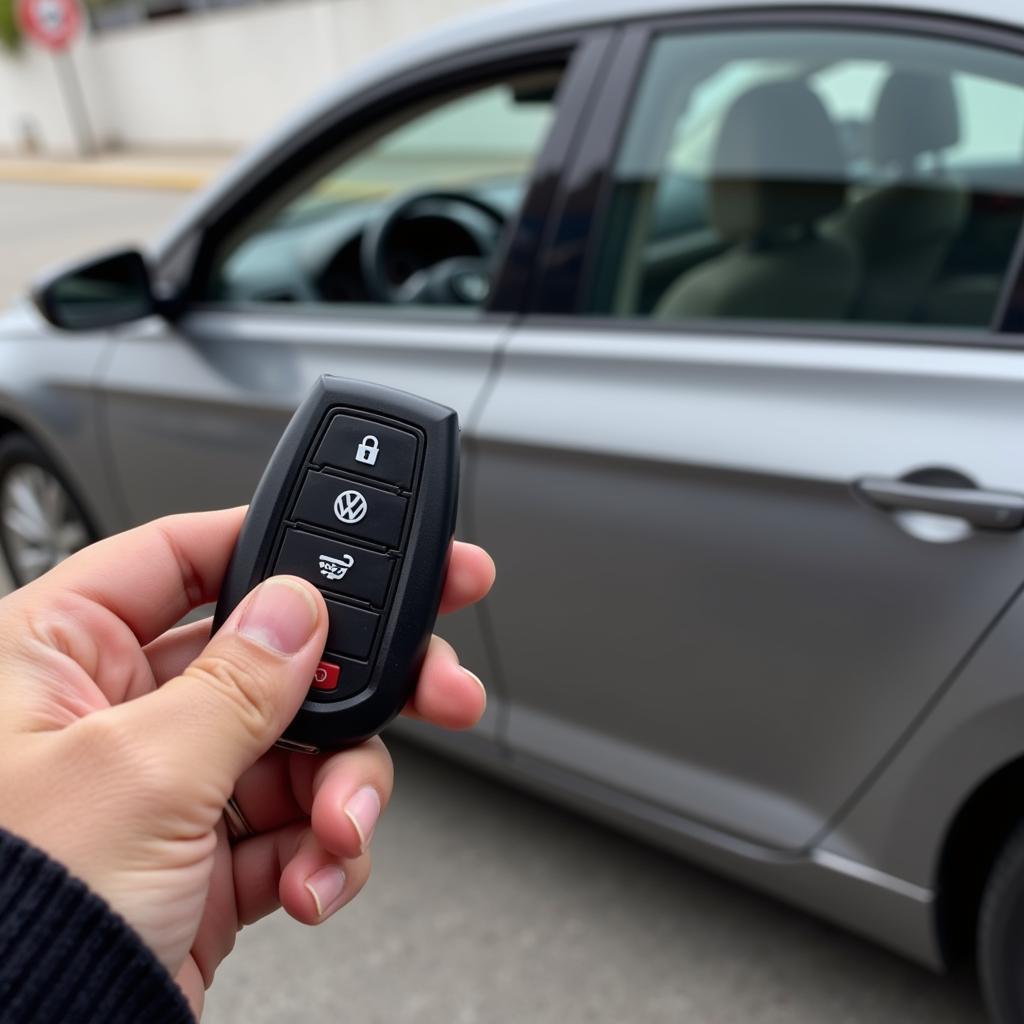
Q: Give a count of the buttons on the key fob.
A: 5